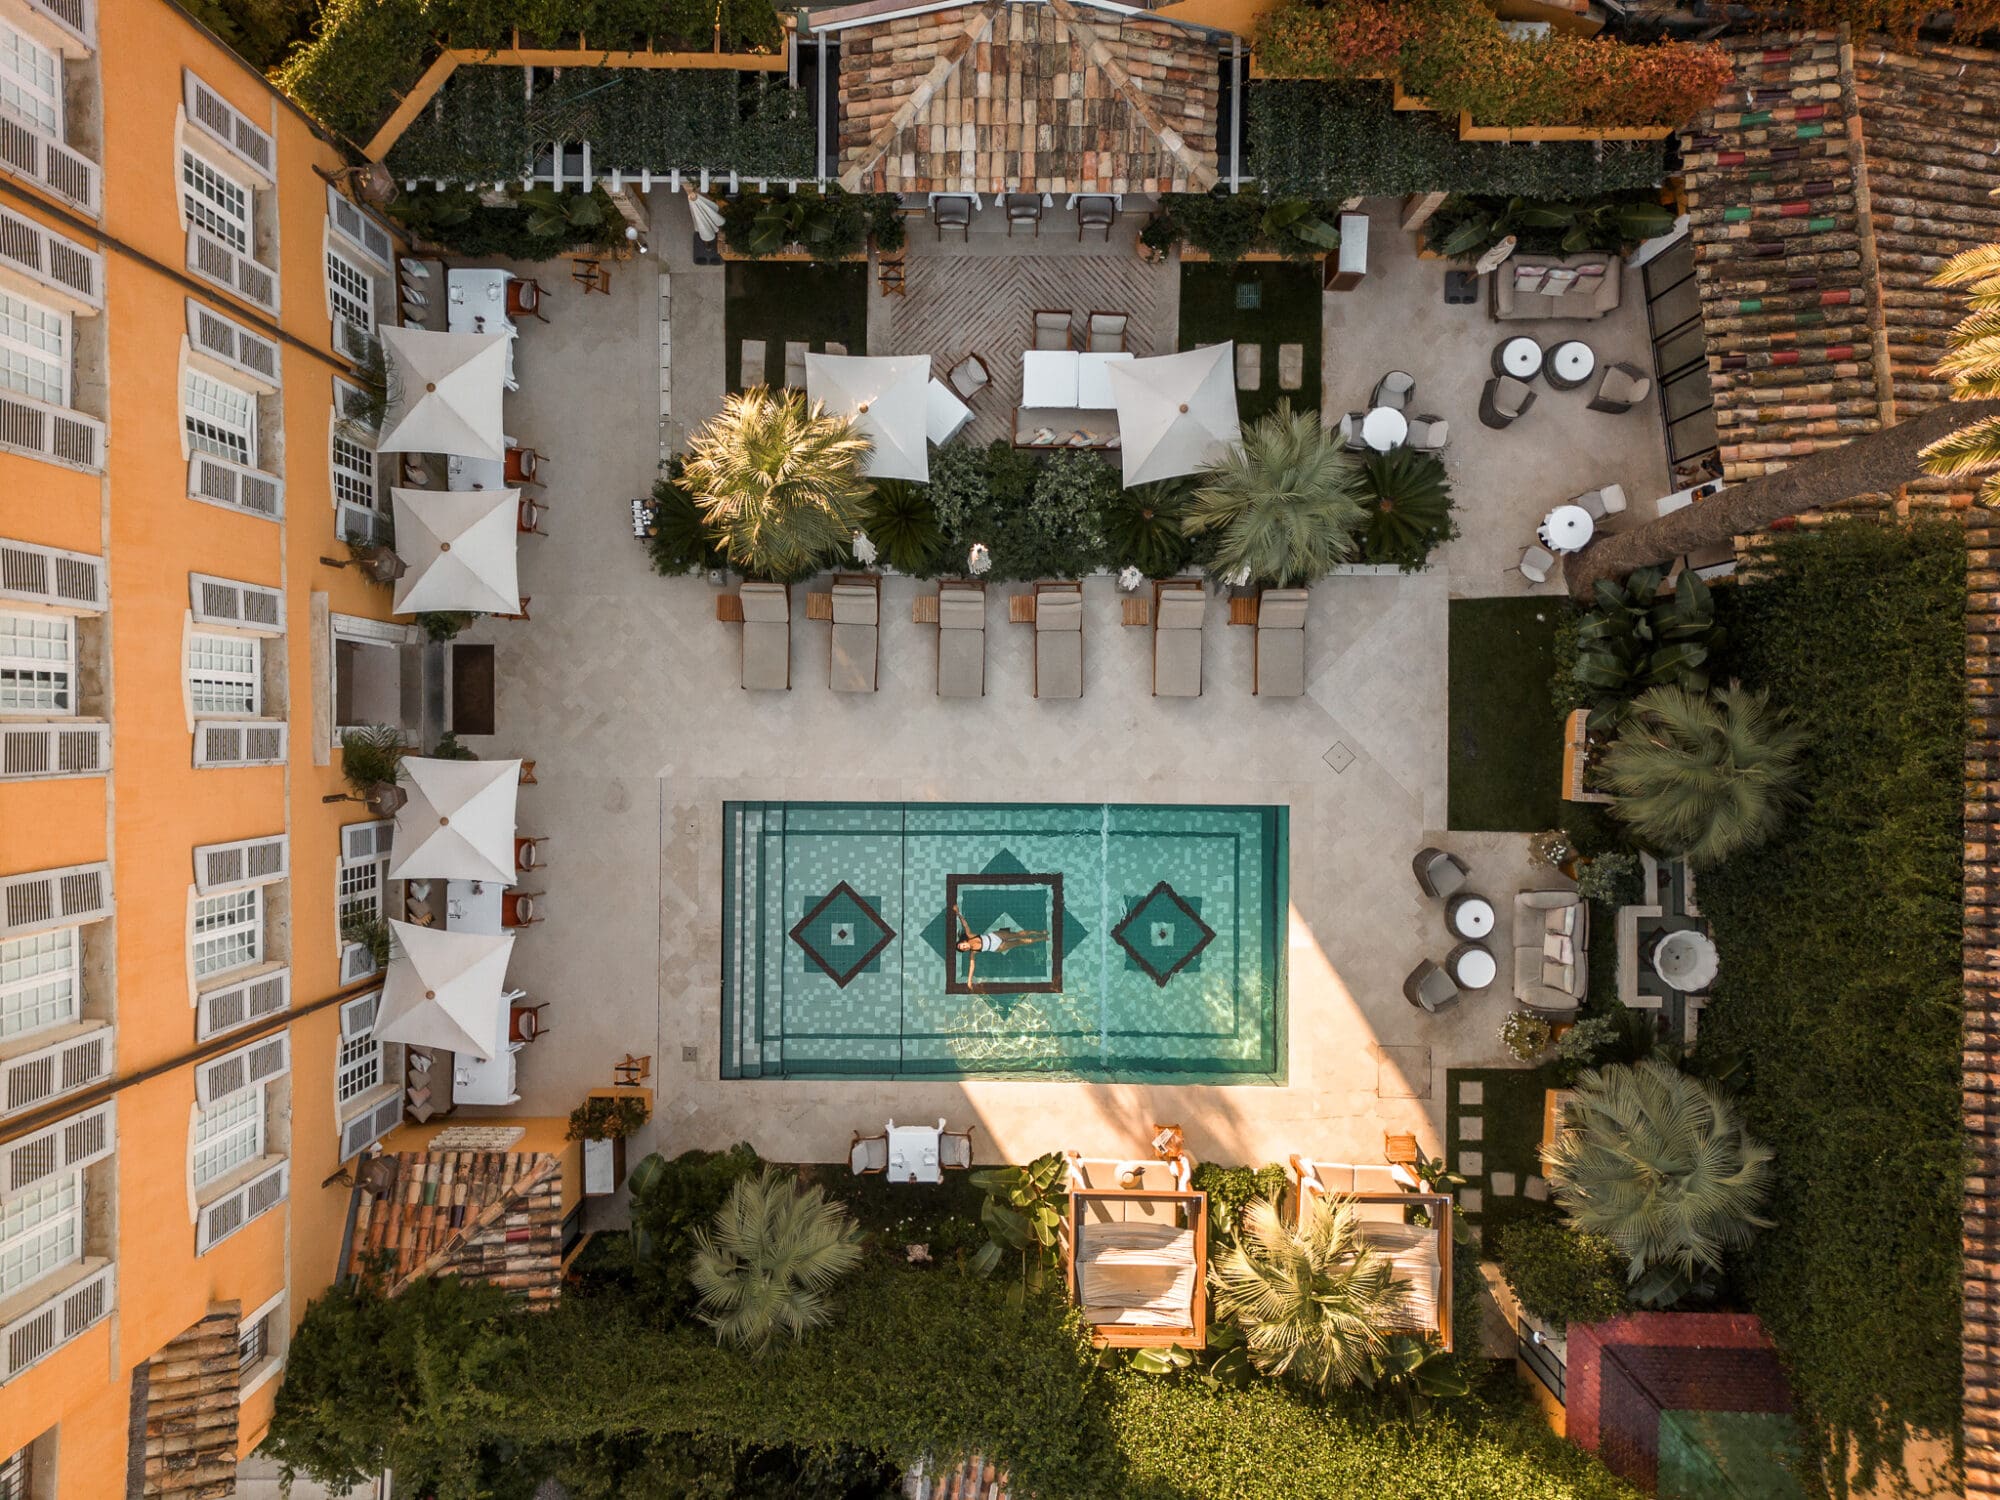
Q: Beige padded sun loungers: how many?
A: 6